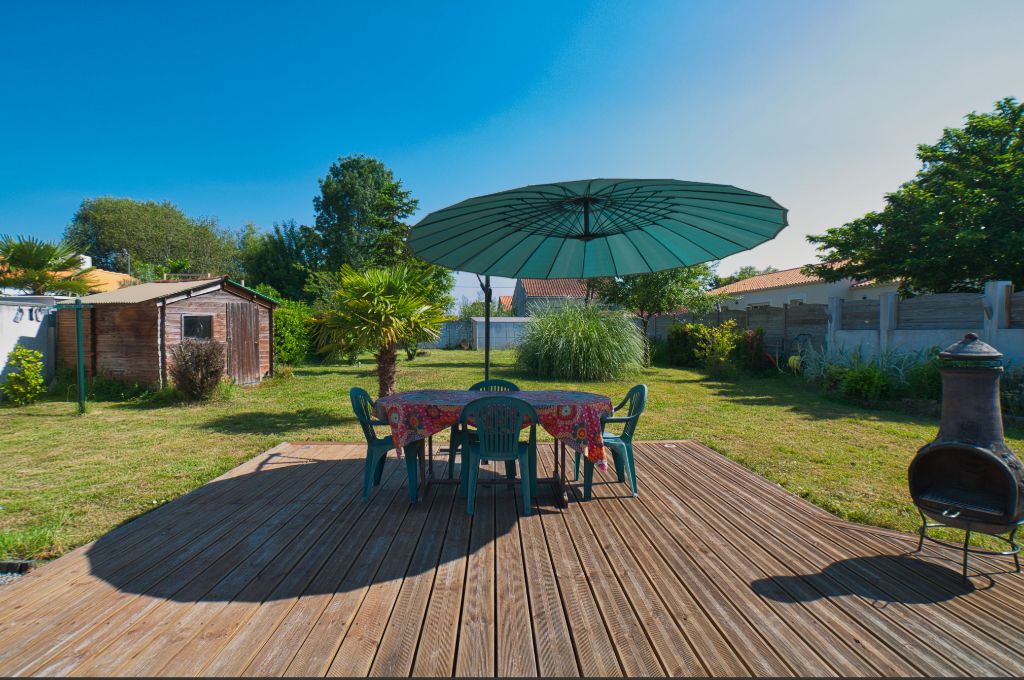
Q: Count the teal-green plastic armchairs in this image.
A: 4